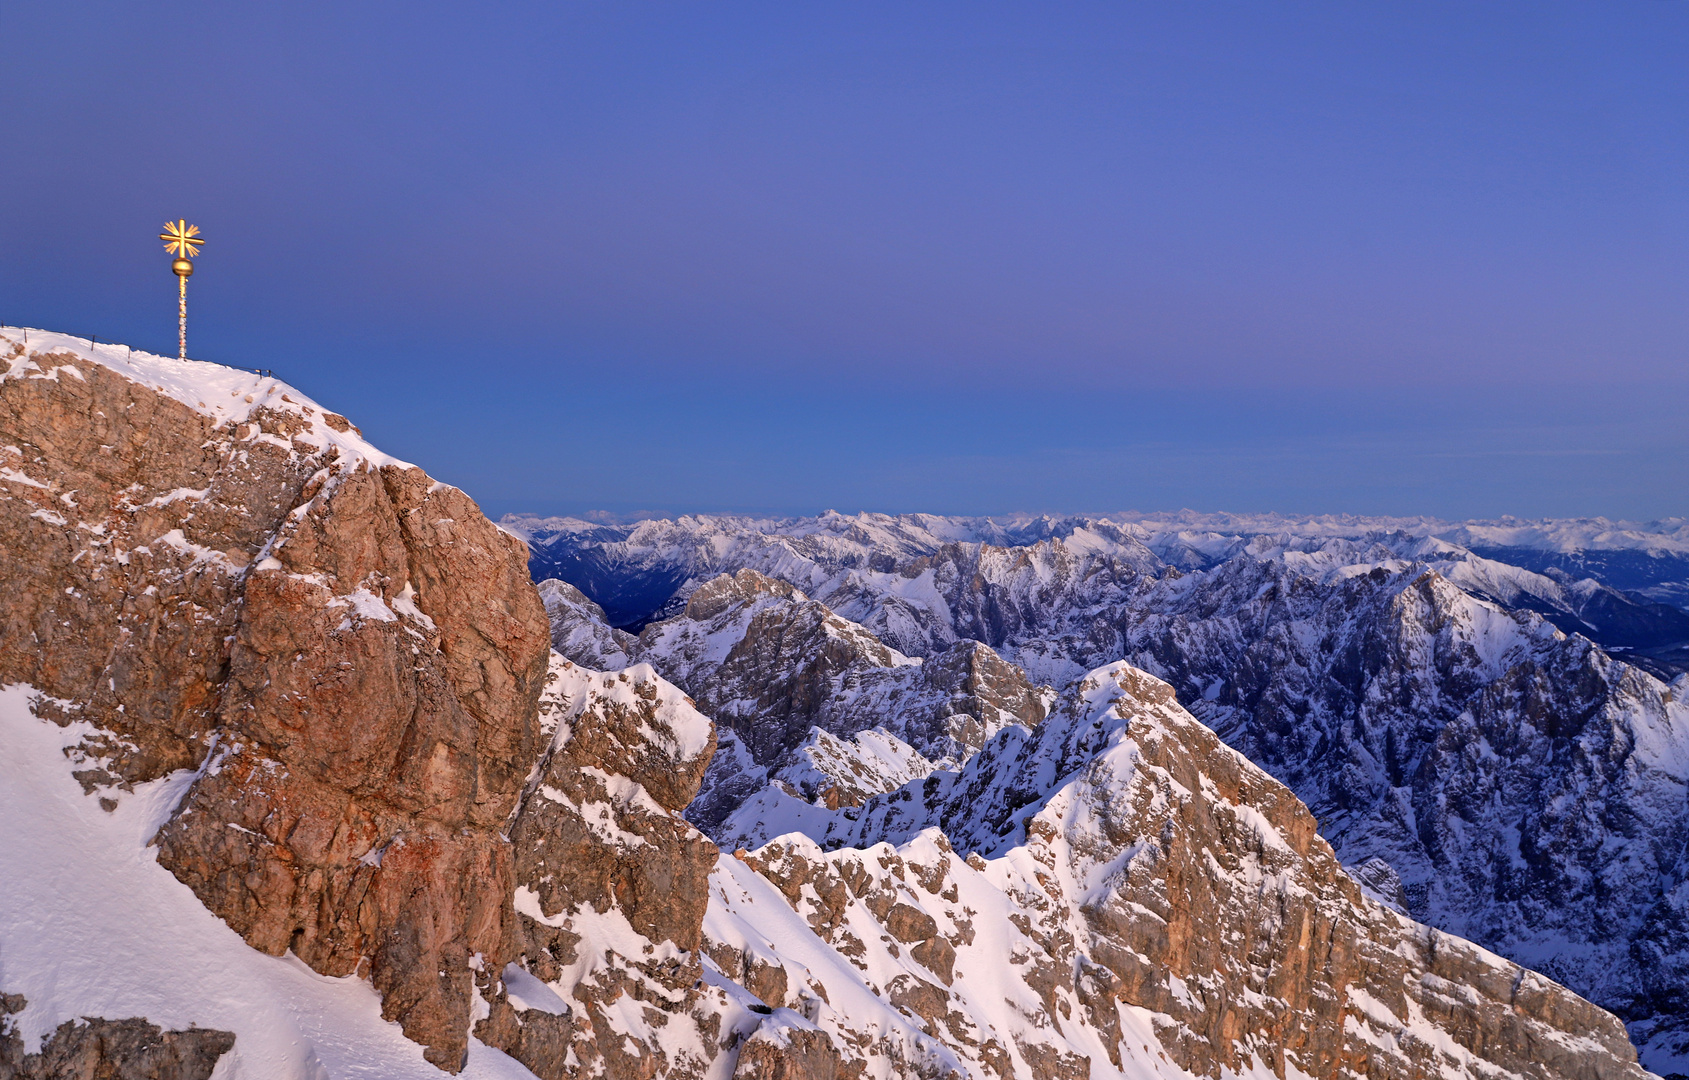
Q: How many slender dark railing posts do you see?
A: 6